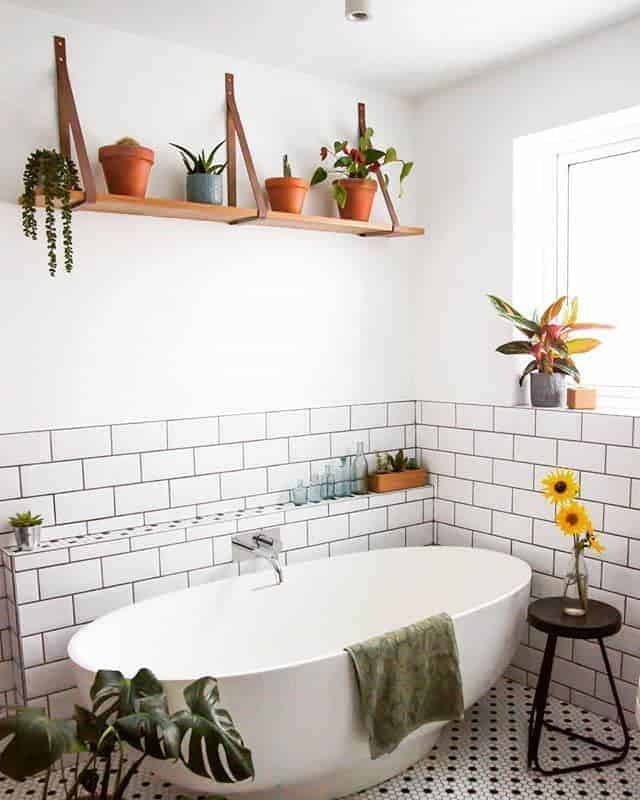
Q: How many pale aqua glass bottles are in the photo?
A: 5